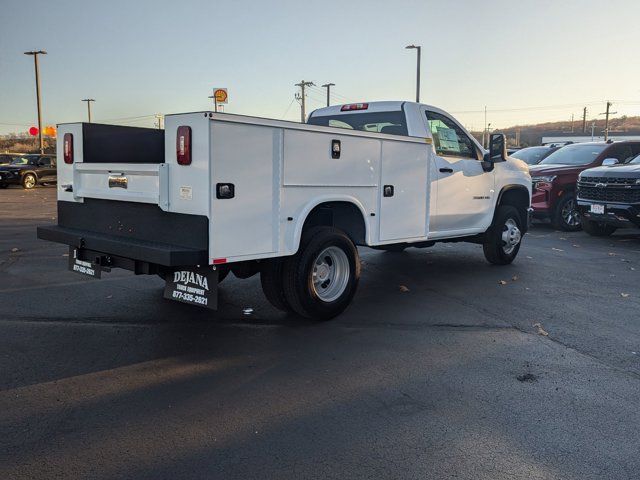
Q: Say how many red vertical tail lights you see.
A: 2